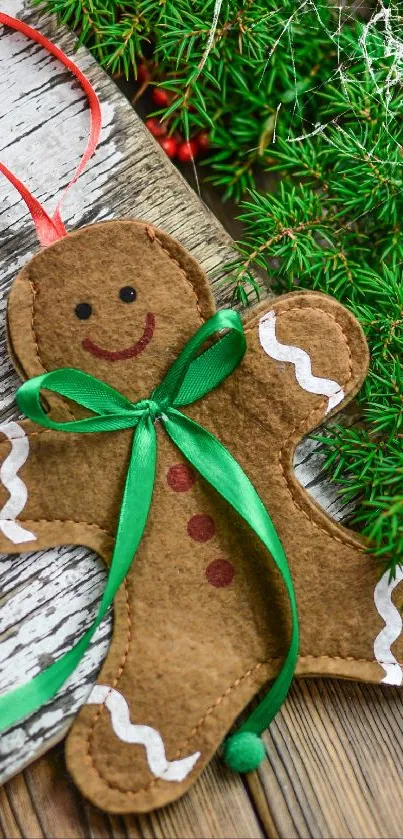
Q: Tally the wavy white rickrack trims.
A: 4